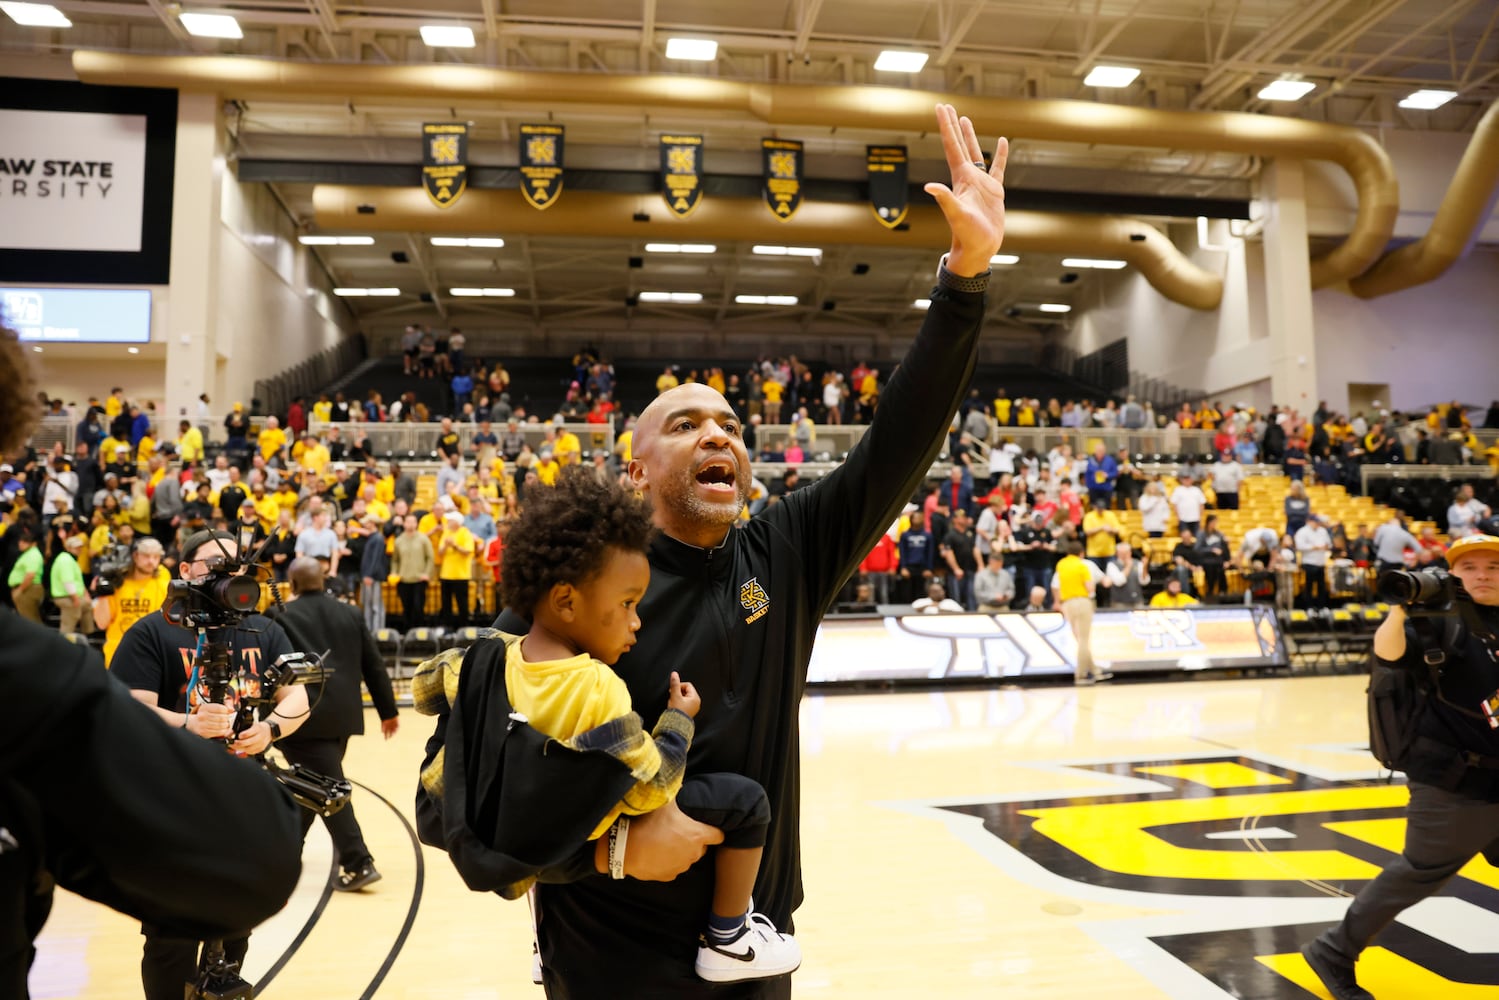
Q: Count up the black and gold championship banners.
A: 5